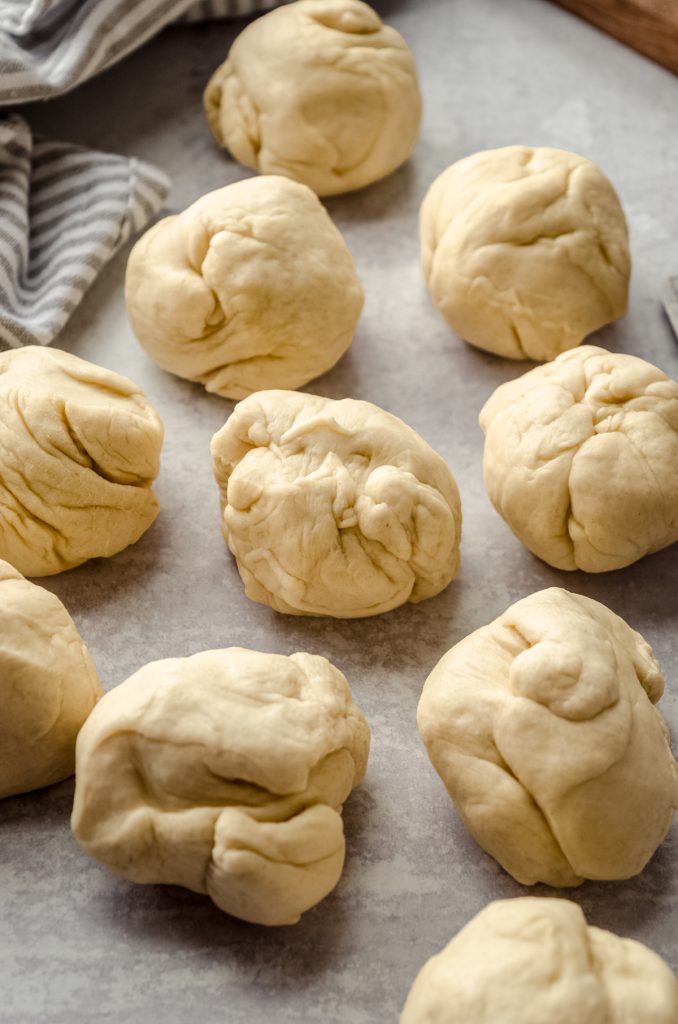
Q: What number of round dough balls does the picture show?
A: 10